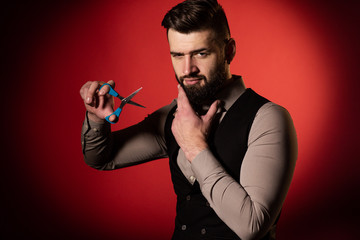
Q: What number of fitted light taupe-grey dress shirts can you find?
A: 1